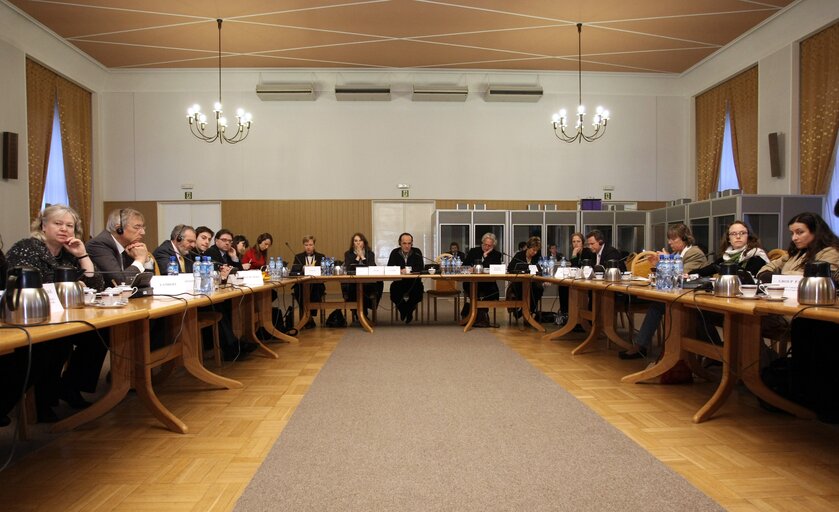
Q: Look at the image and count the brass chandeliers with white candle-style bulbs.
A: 2